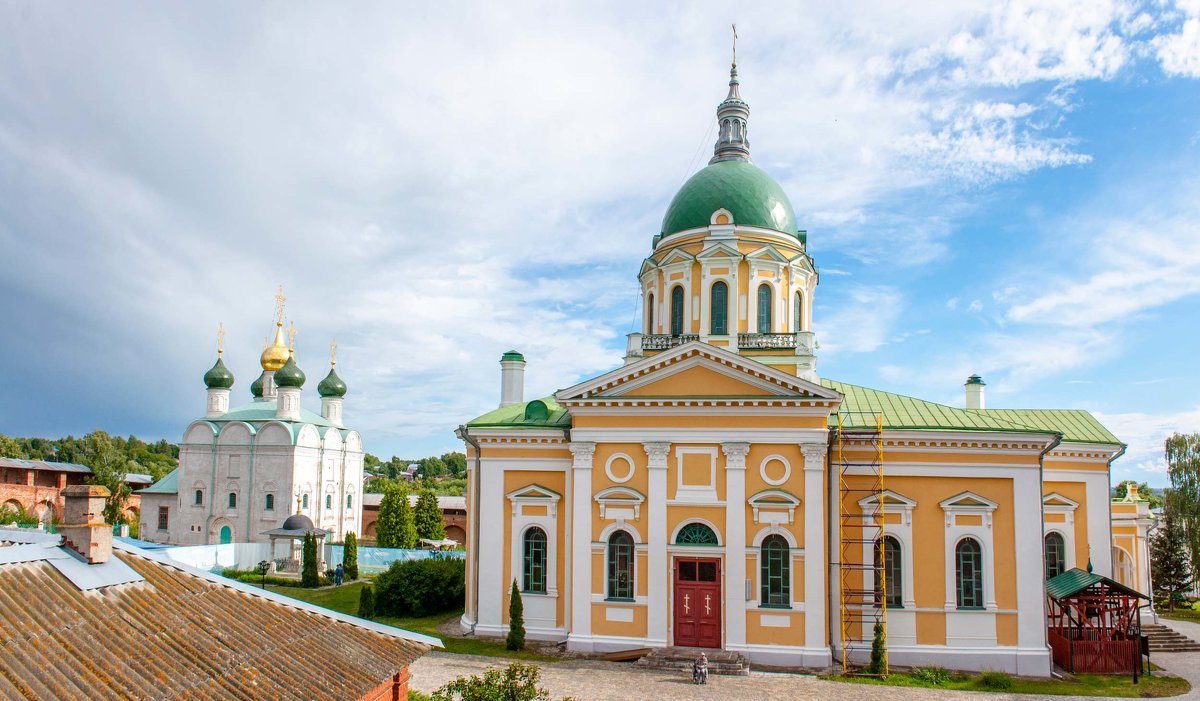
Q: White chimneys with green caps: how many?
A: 2